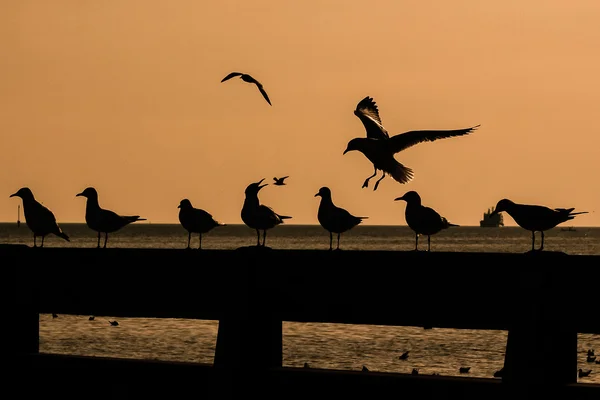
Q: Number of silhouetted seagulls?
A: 10